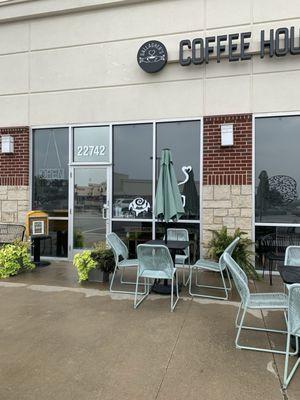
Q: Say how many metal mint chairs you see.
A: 7